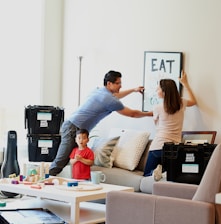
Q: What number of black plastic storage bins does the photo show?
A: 3